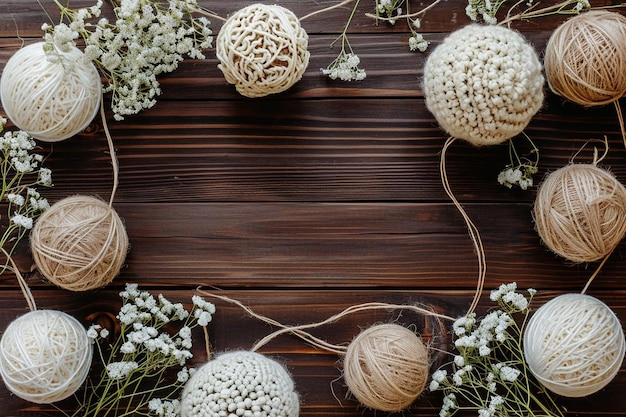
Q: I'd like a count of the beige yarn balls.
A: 4